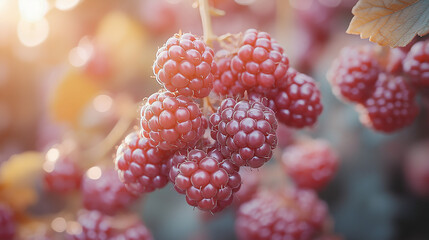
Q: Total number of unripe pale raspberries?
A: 0